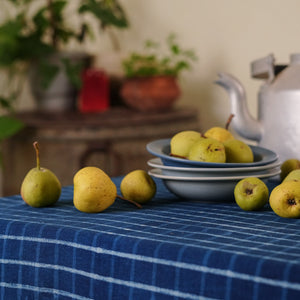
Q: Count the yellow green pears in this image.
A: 11